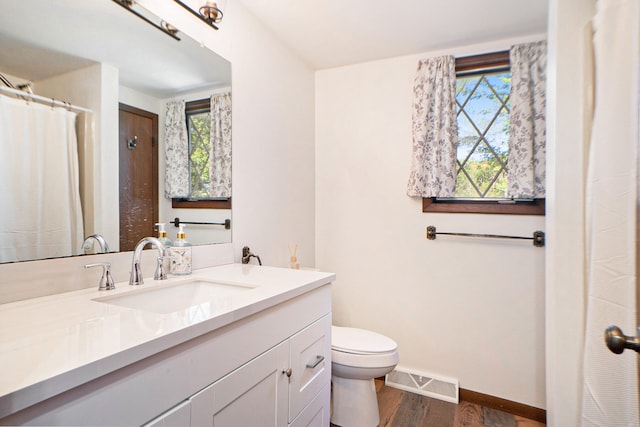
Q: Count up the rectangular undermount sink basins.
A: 1